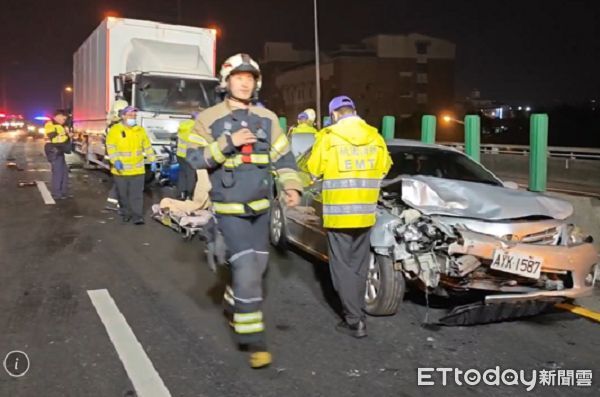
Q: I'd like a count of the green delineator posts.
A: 6